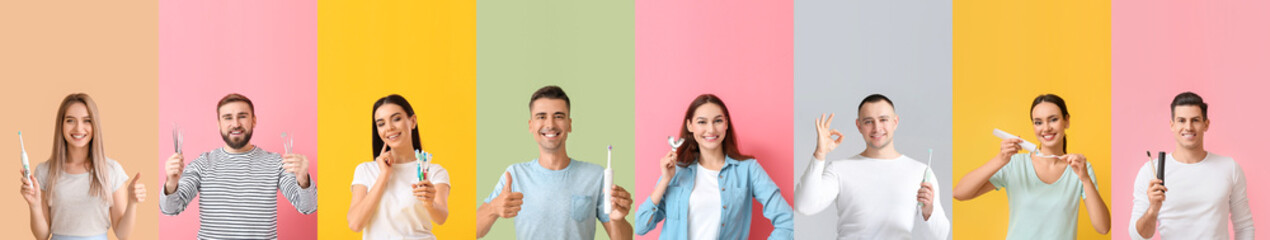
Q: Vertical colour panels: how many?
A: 8